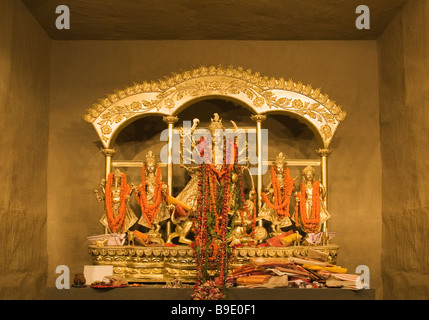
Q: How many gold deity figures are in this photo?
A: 5